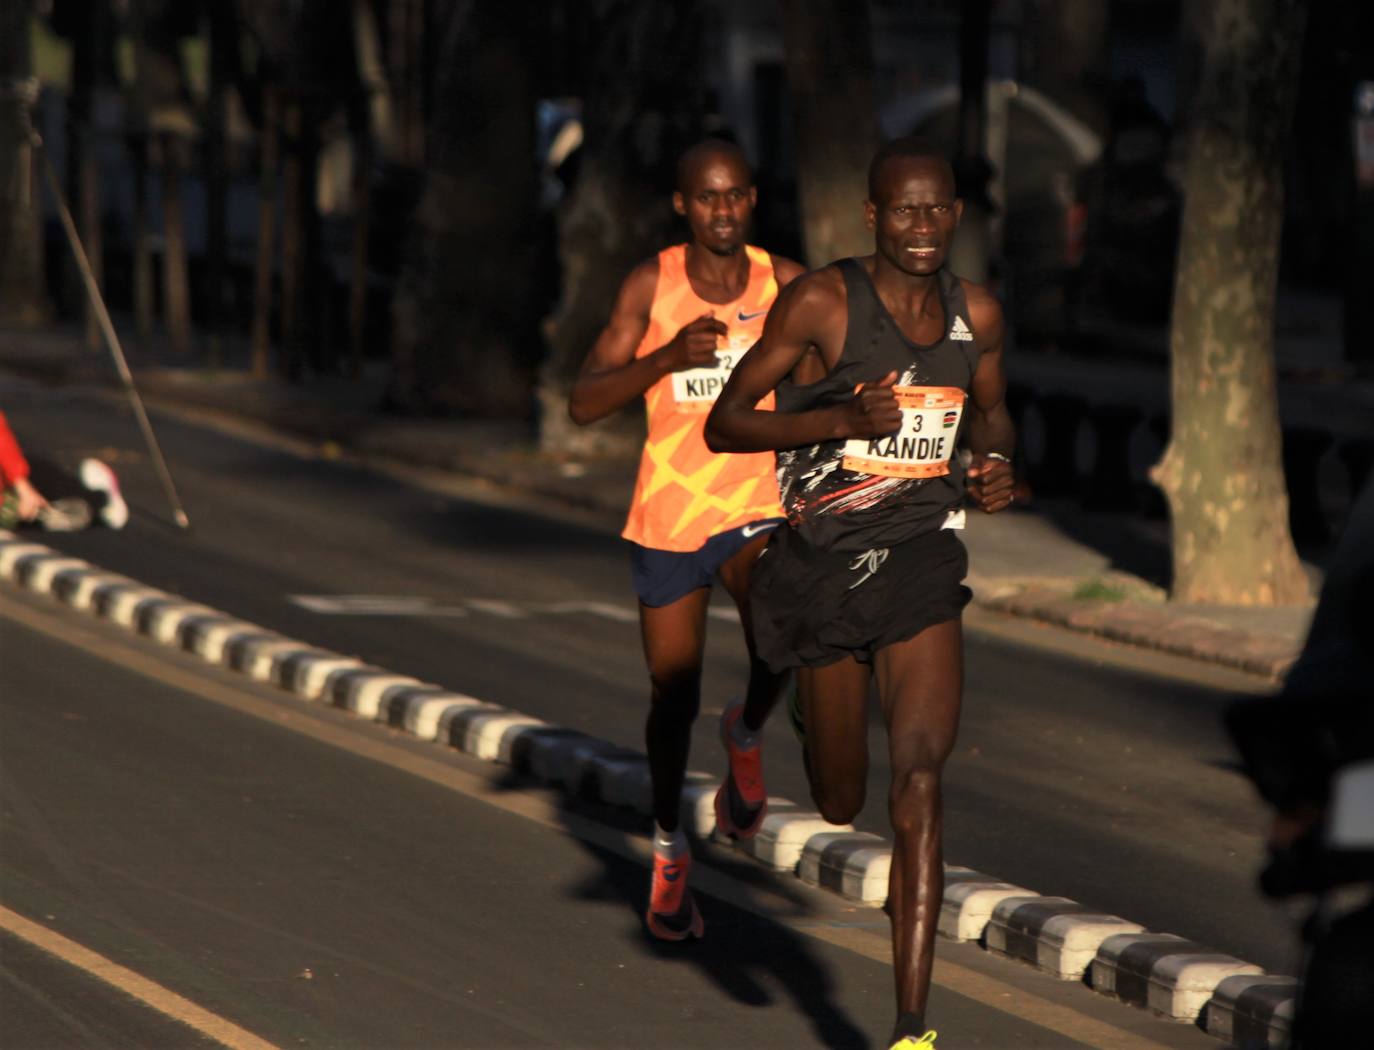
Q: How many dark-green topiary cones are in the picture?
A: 0